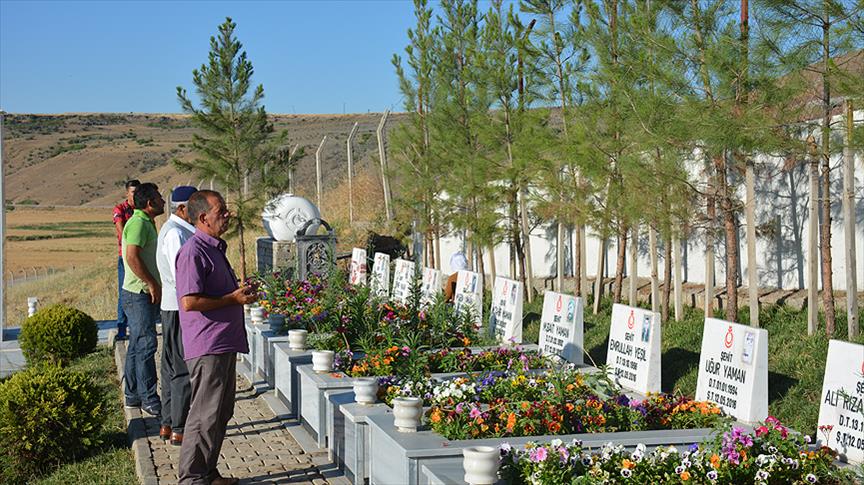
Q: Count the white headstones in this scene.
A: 10